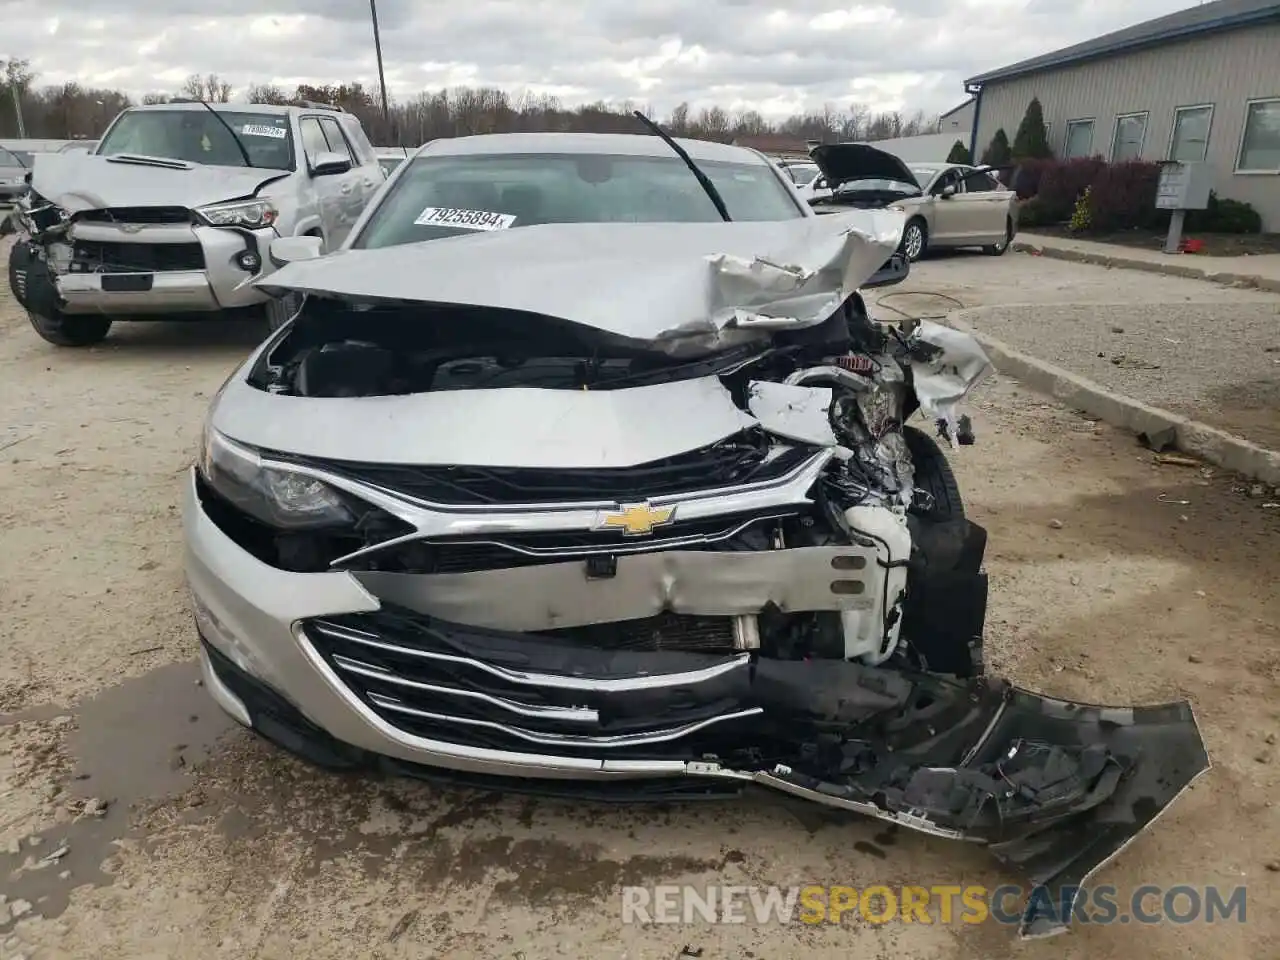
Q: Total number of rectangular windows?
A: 4